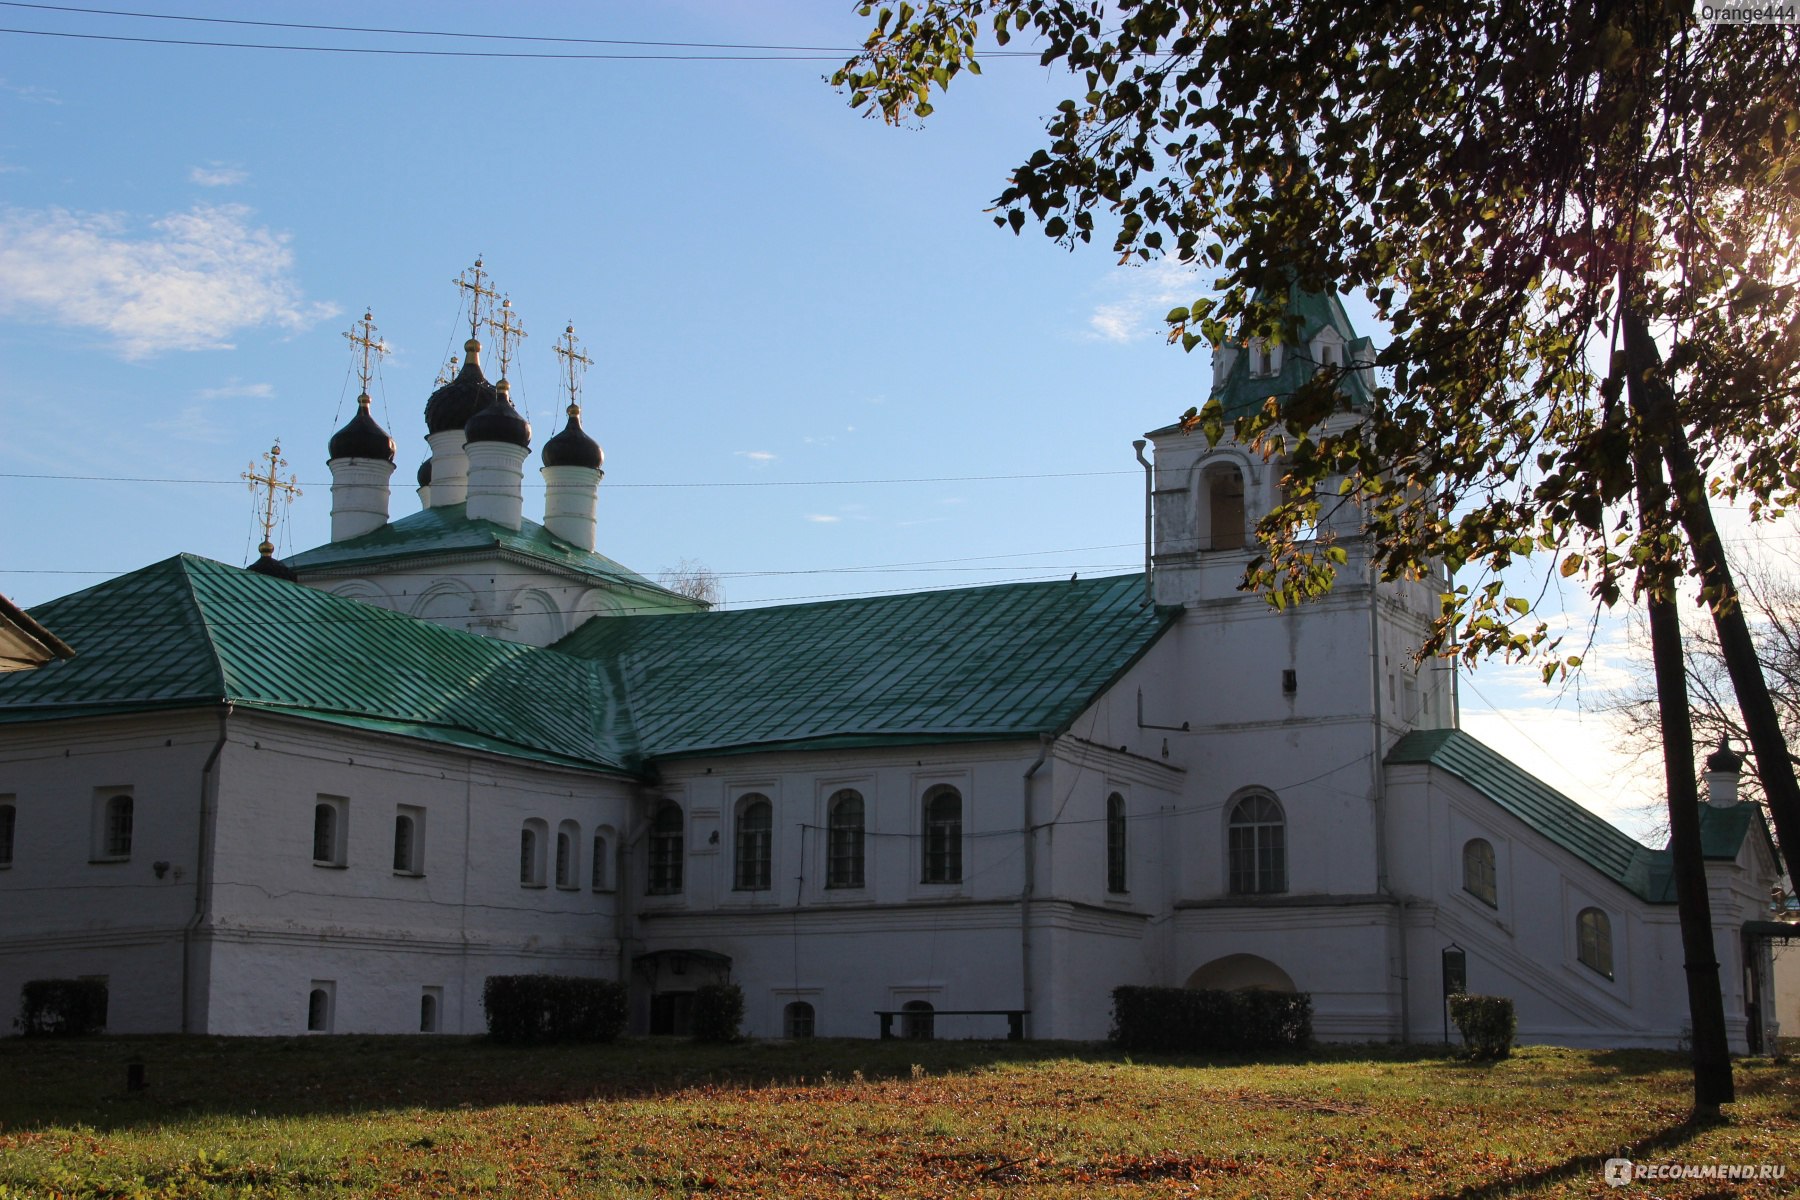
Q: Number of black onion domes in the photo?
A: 7